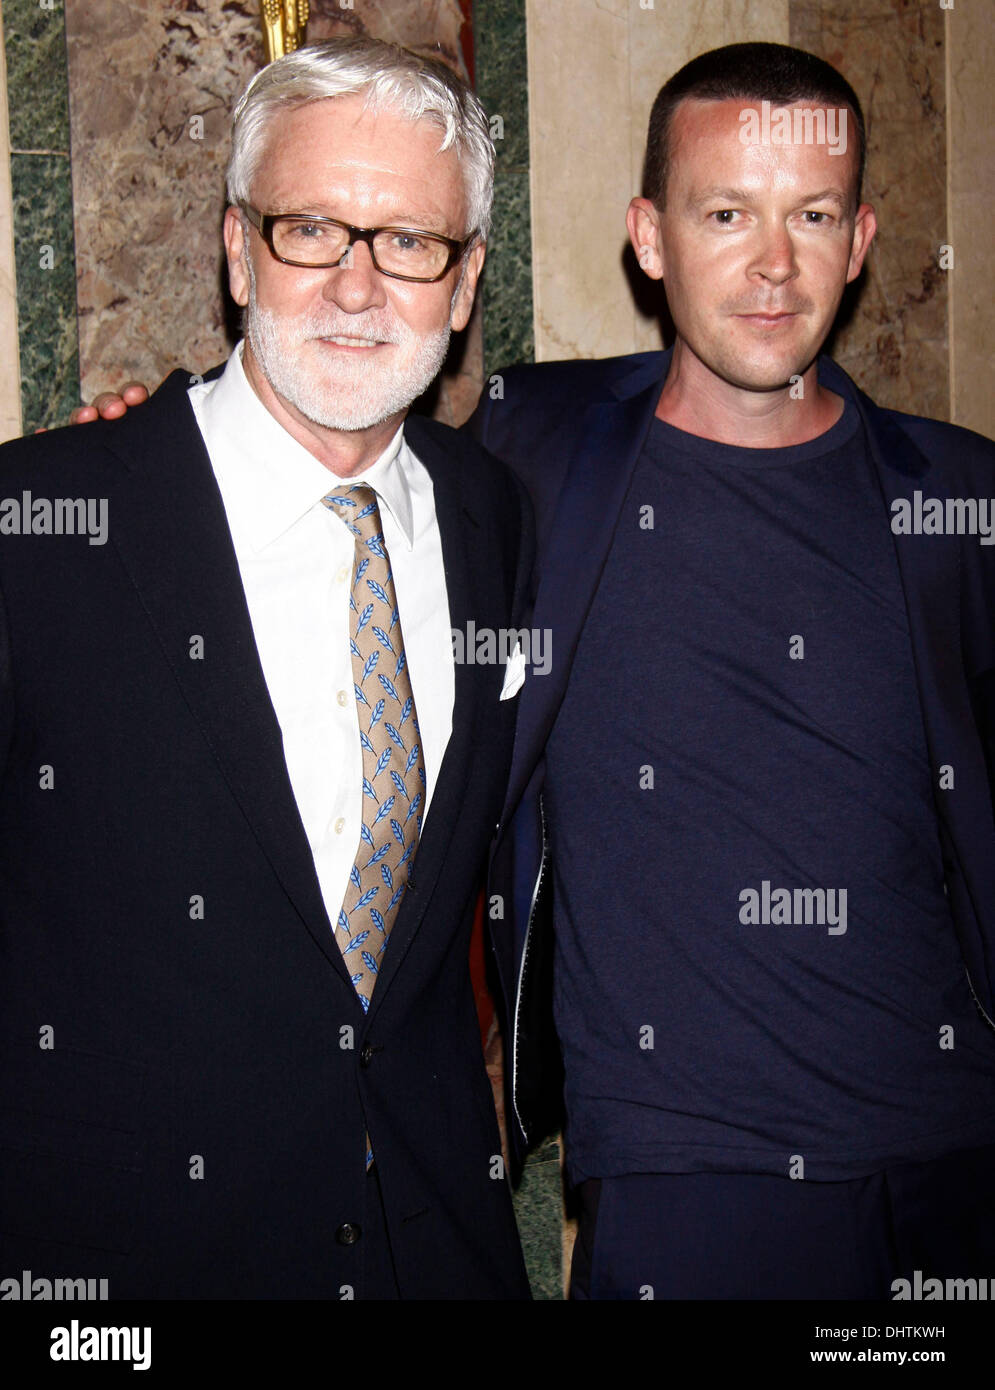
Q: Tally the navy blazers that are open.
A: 1